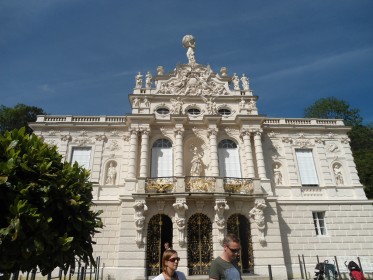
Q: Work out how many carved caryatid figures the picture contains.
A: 4